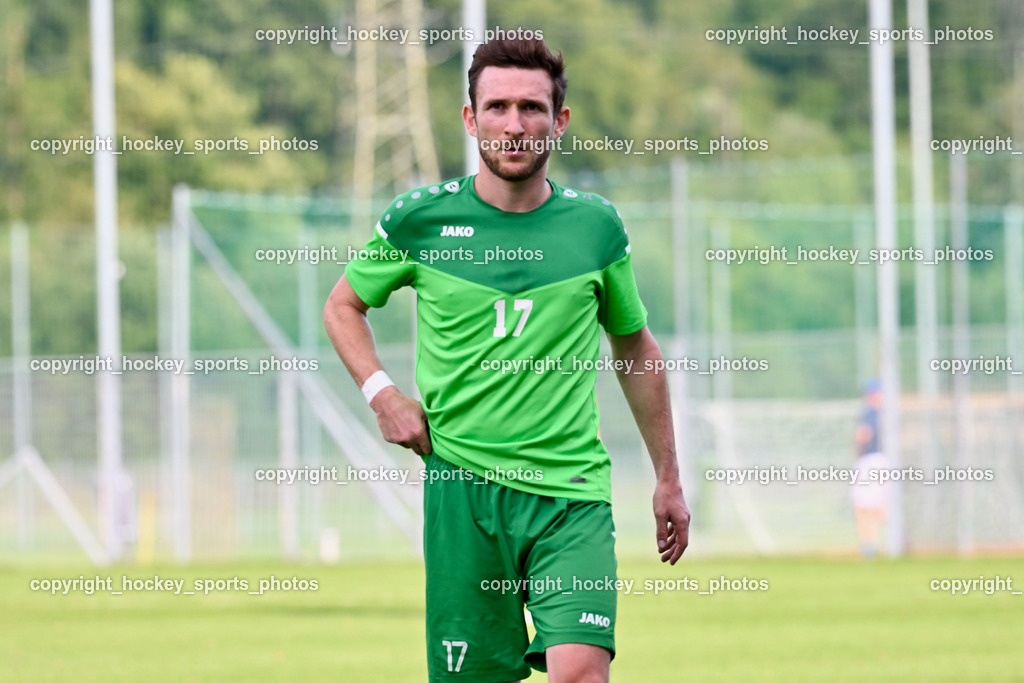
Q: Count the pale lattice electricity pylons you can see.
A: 1